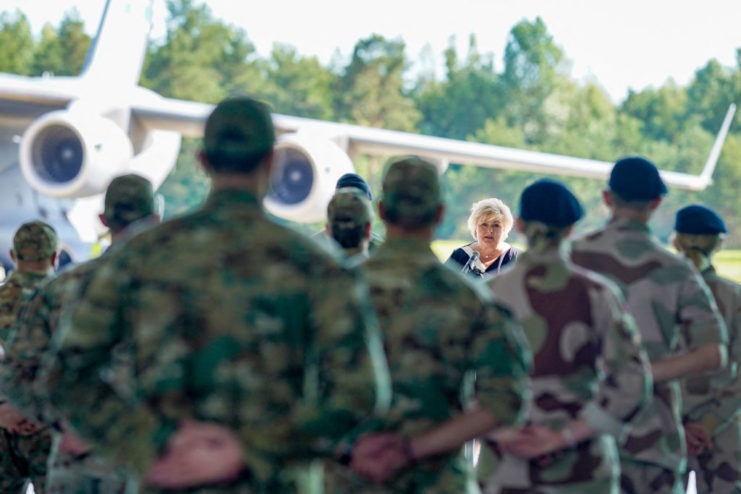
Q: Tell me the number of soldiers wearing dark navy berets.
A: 4